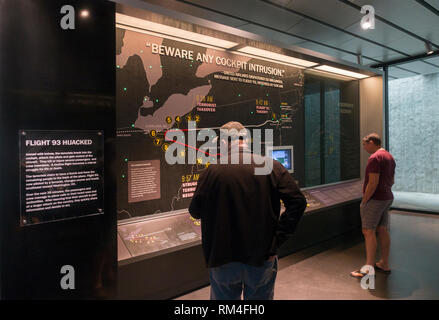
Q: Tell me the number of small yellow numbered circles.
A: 11